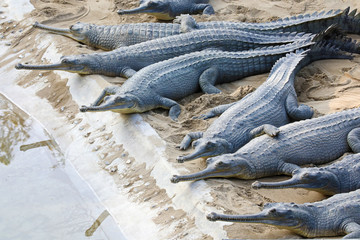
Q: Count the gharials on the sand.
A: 8